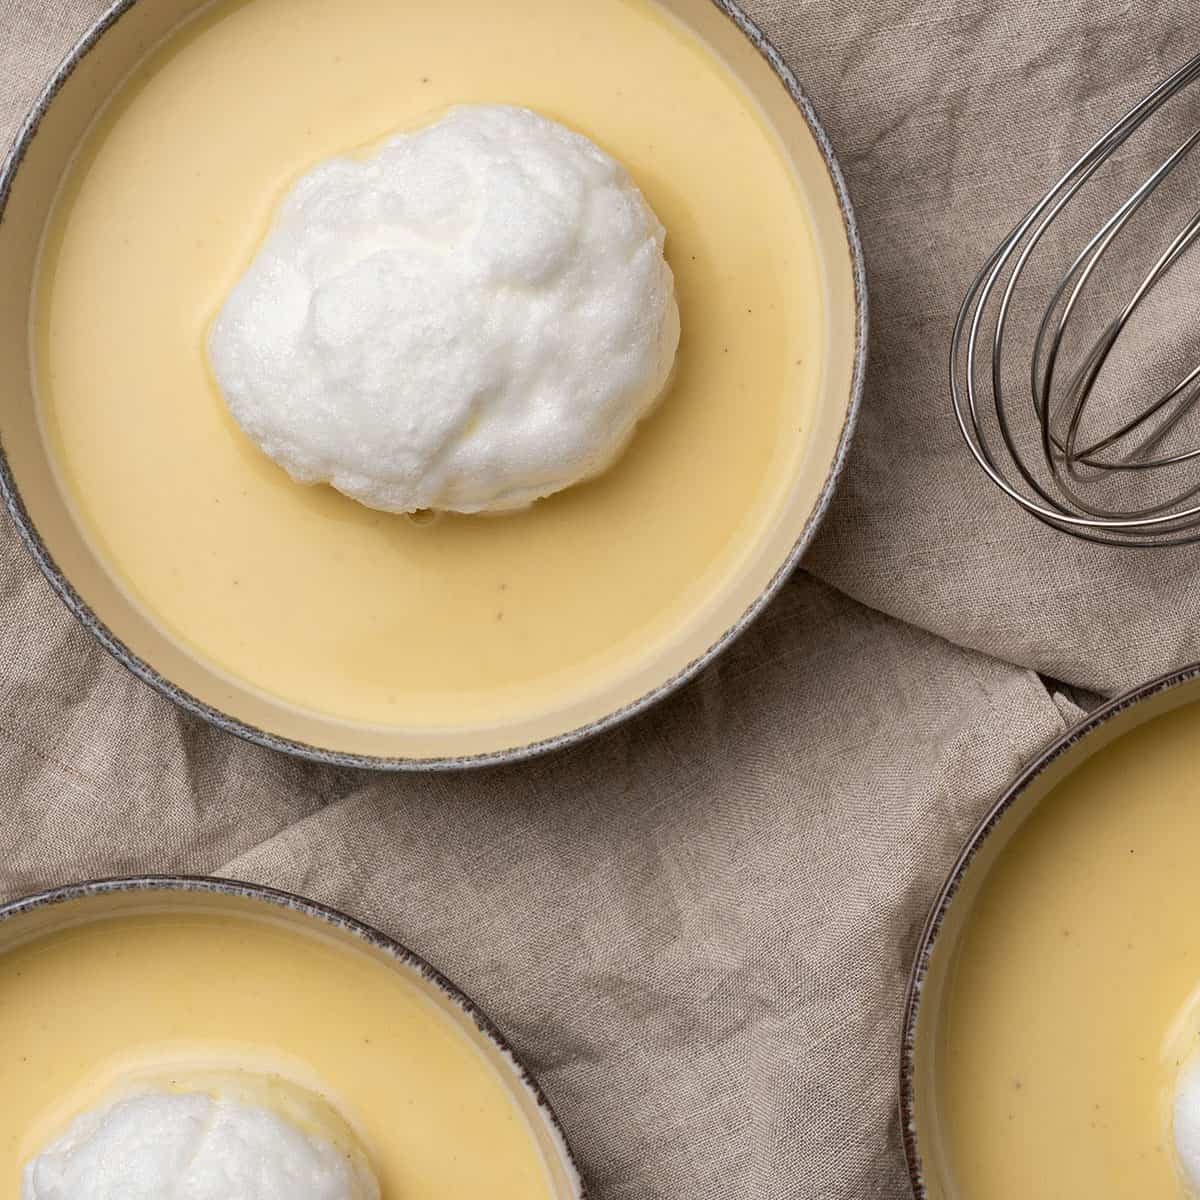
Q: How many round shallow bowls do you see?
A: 3